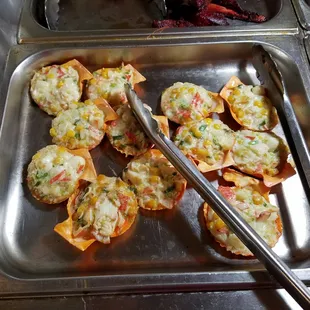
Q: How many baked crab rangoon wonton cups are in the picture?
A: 12